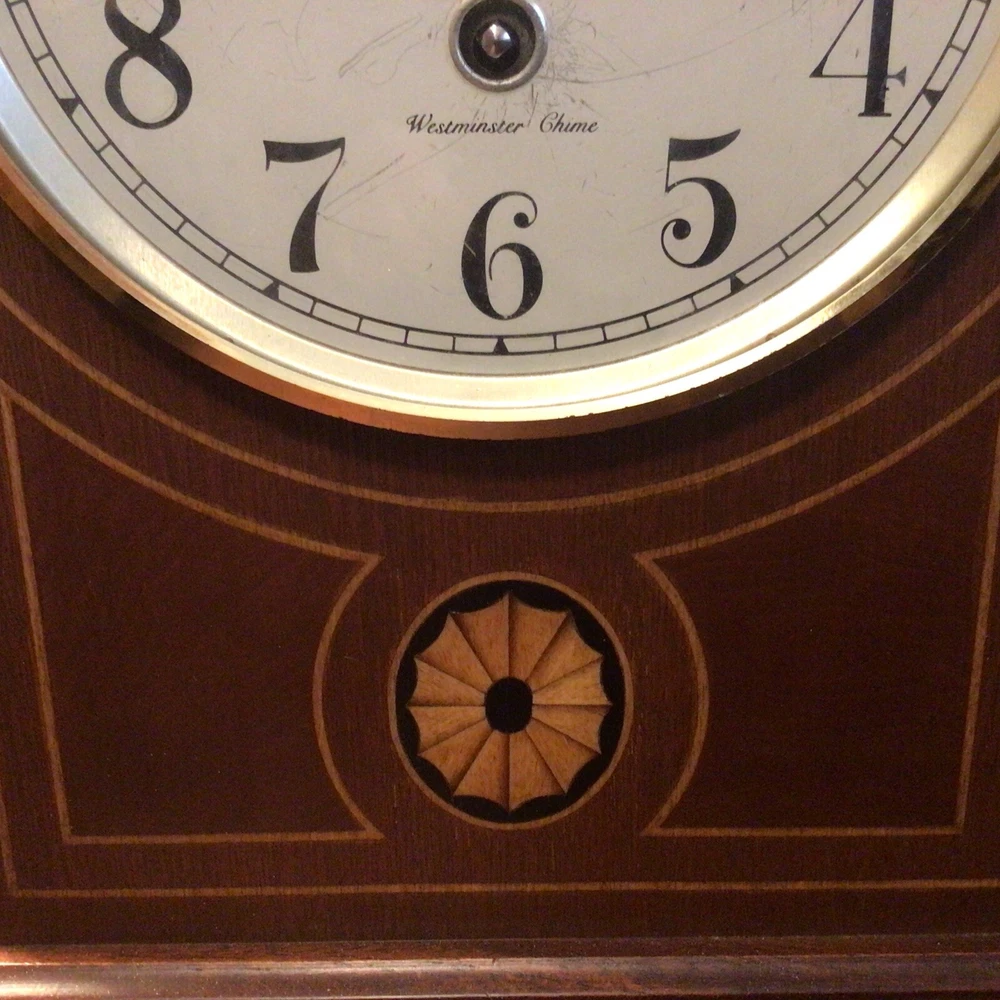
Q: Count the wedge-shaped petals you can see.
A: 12